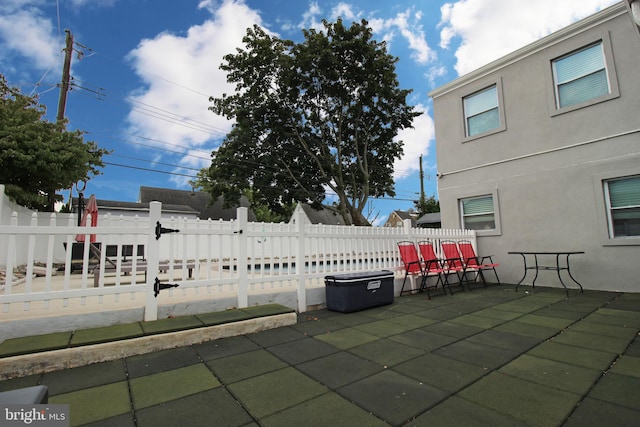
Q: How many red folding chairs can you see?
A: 4